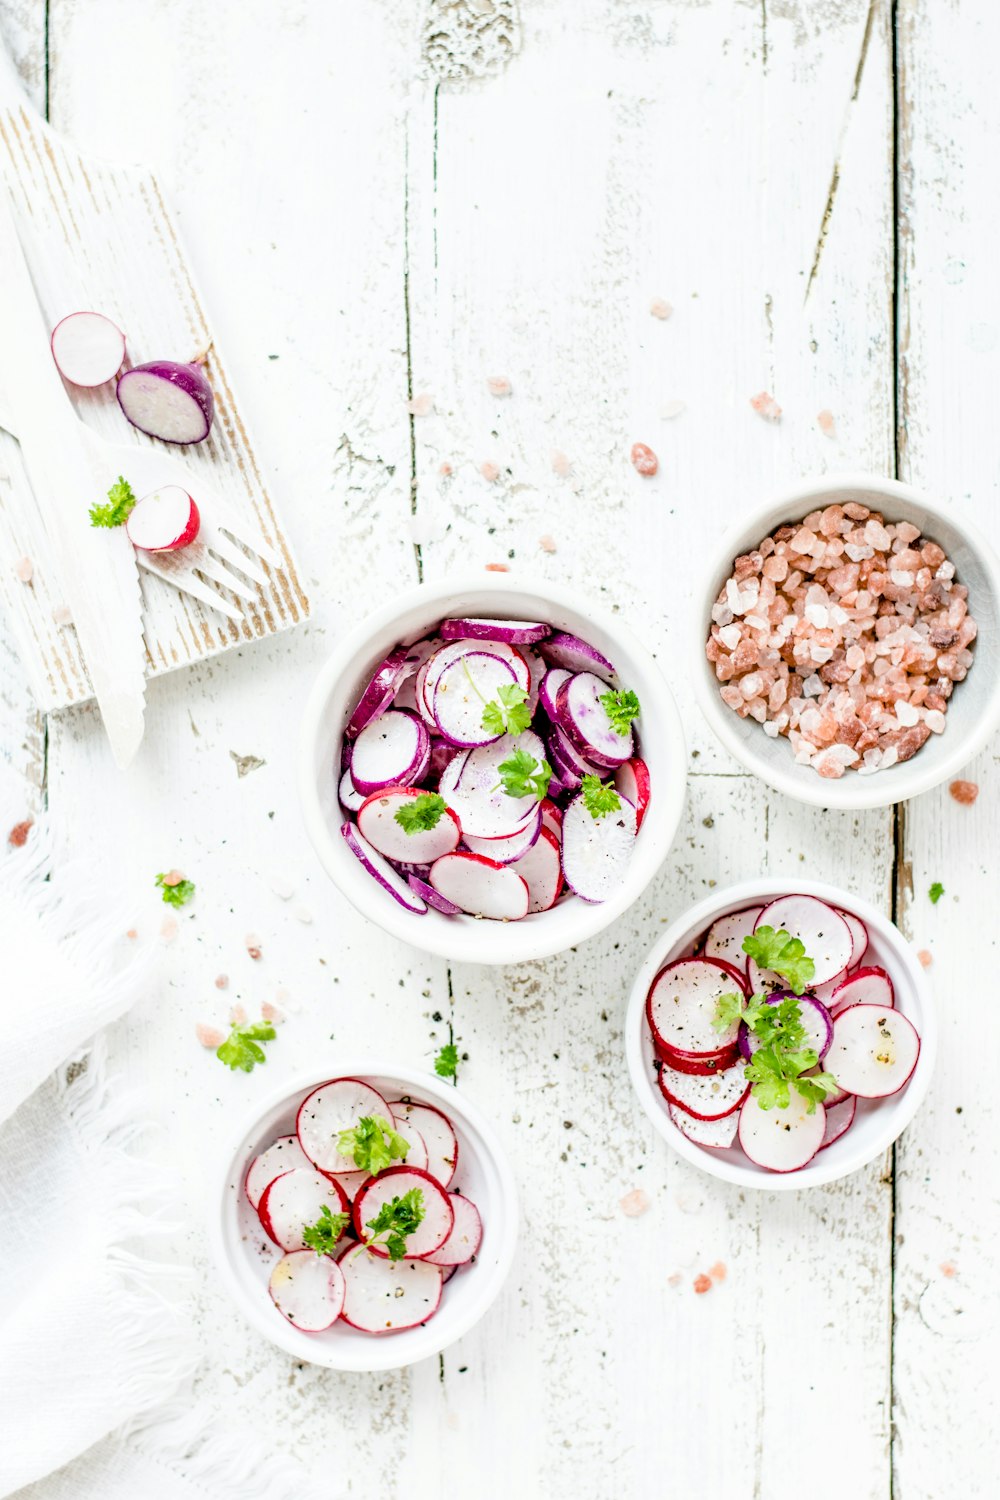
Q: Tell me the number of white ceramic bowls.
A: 4